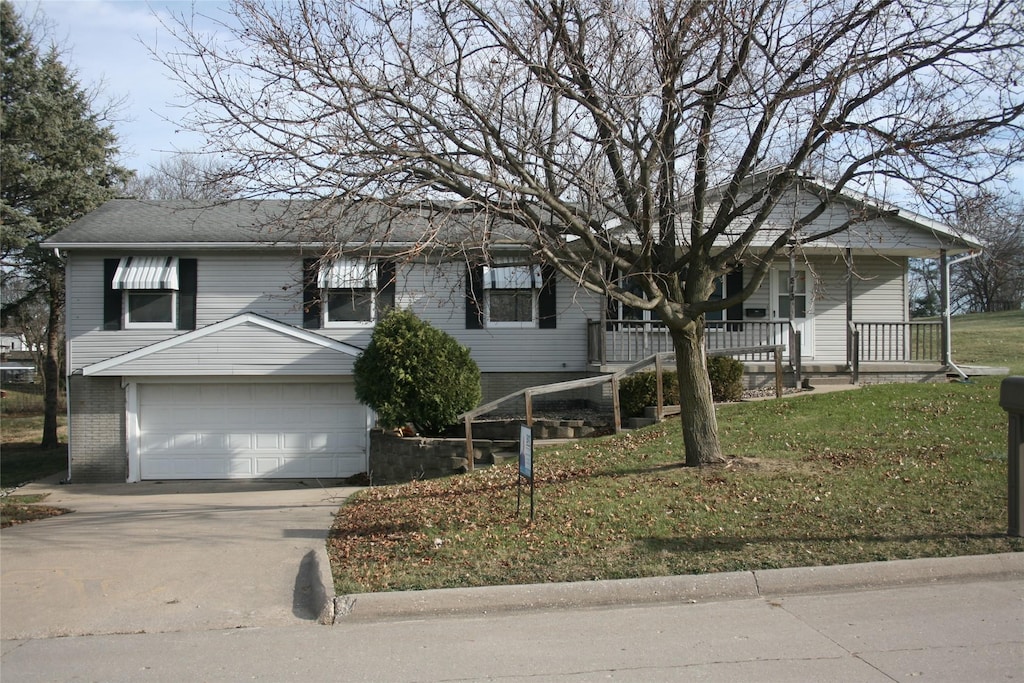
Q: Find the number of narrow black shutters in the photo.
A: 8